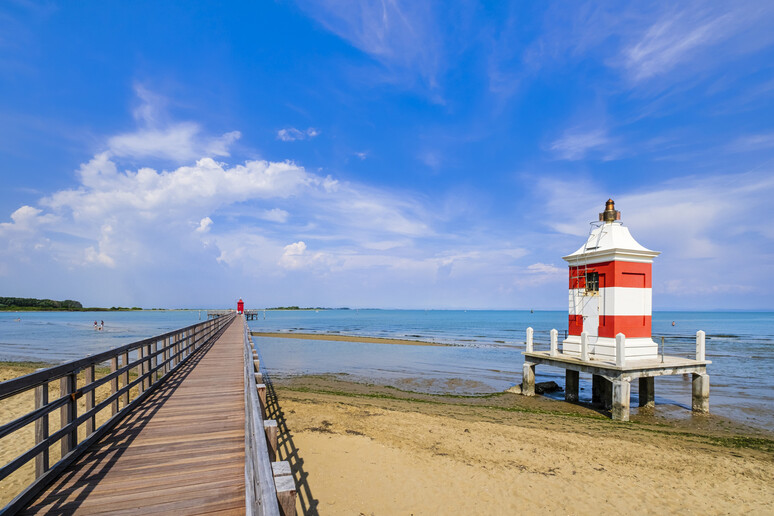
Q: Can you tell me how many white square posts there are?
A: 5